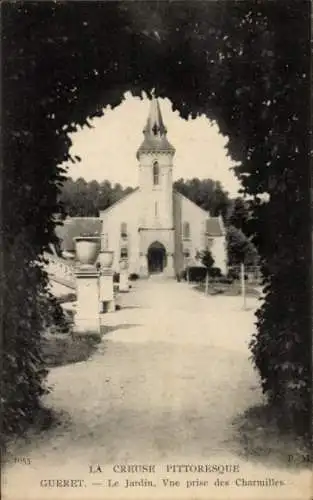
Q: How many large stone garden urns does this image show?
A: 3